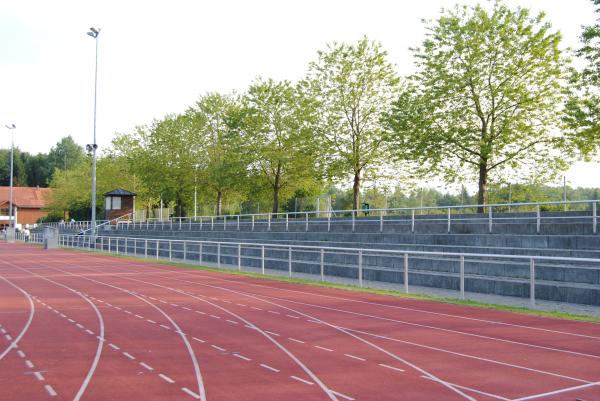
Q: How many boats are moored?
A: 0